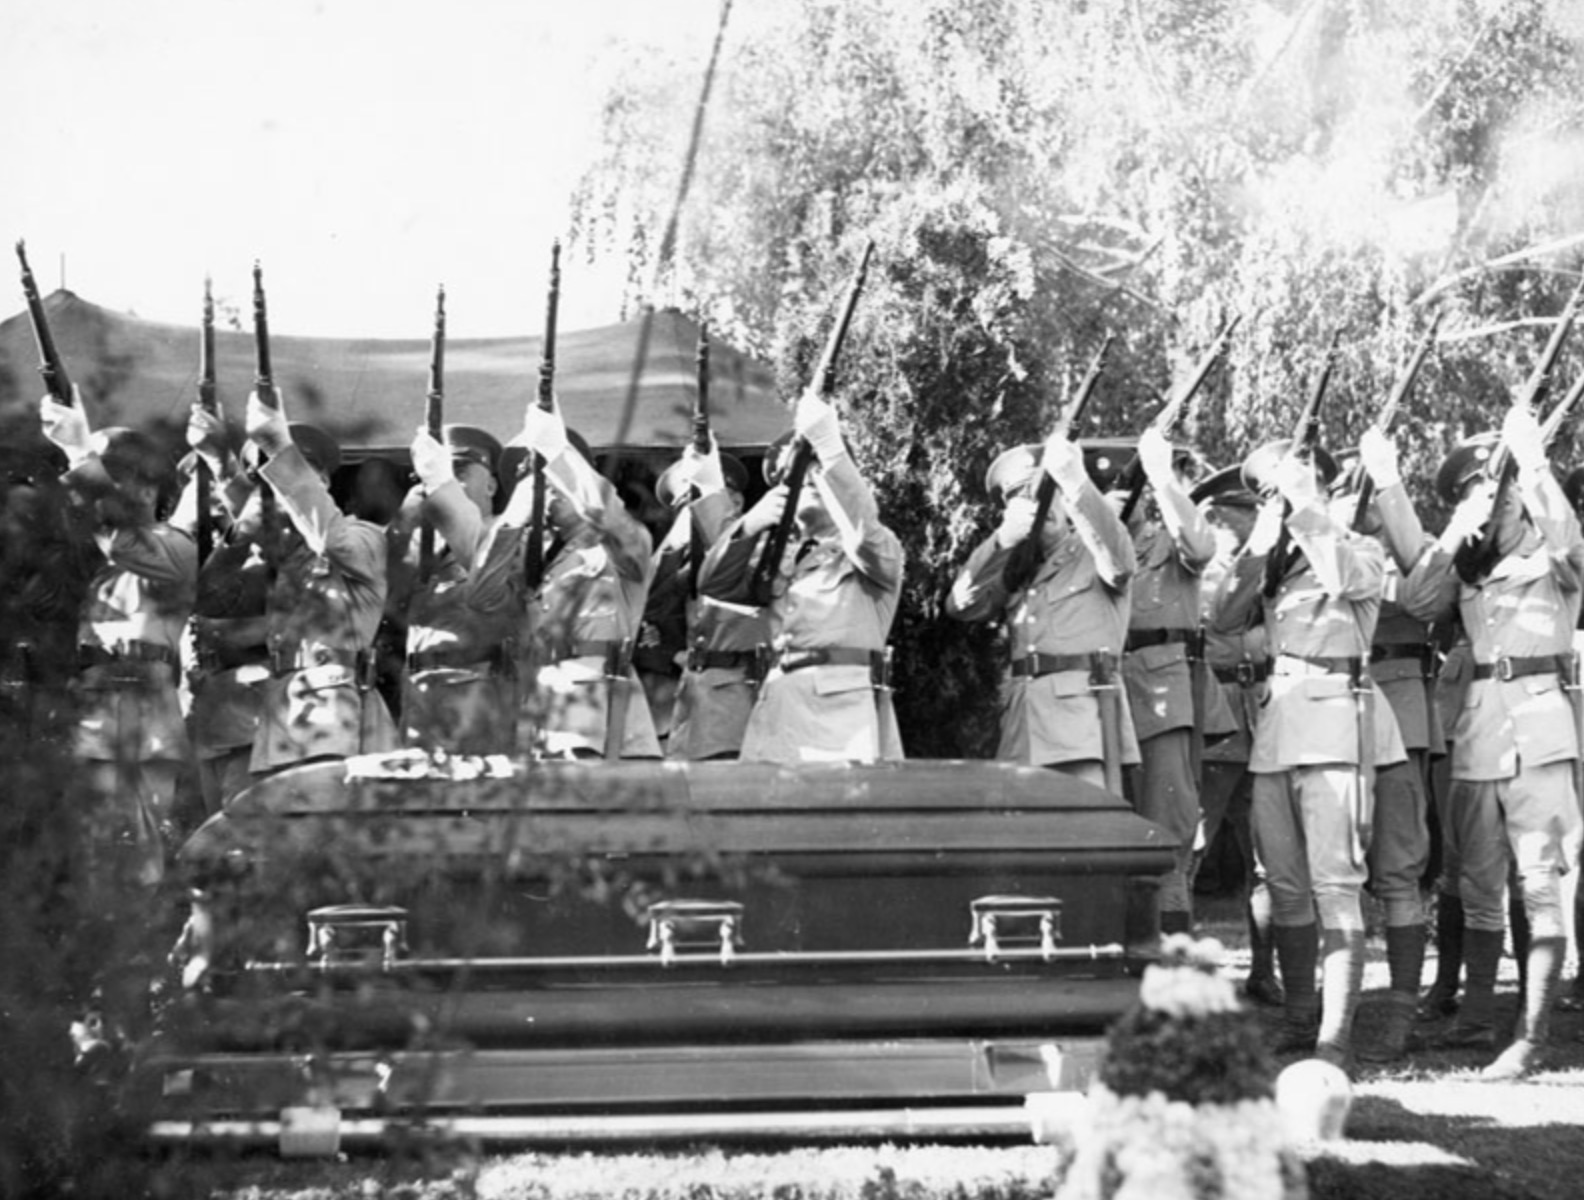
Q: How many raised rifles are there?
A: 13